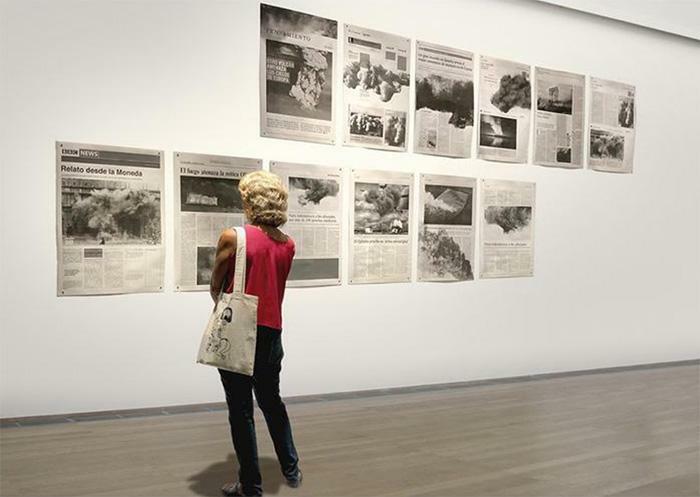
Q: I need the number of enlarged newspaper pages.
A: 12